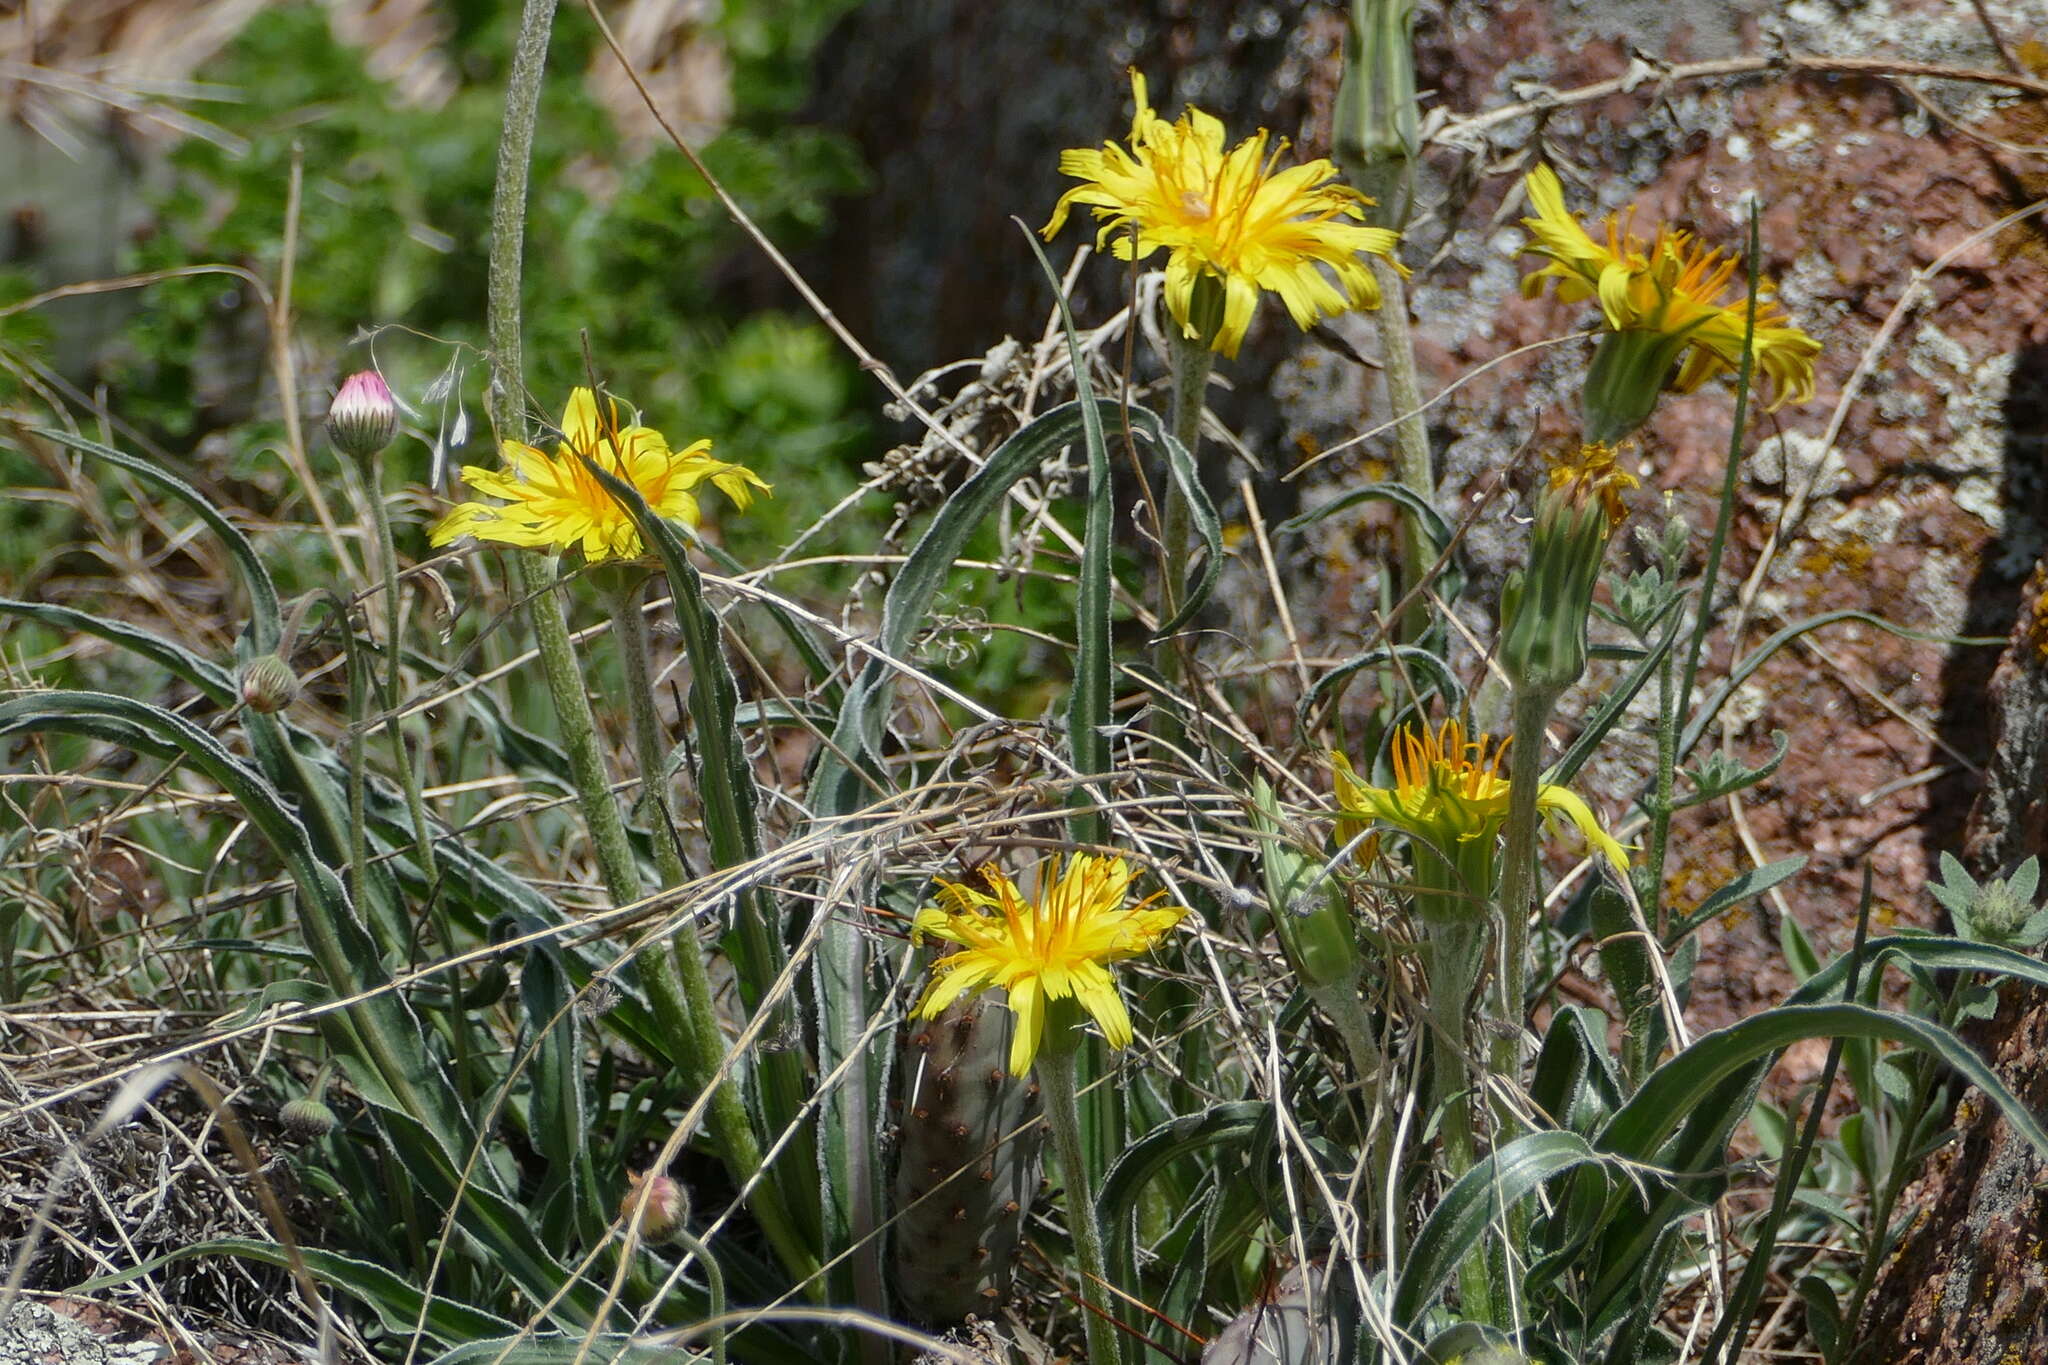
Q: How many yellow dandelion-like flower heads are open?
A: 5